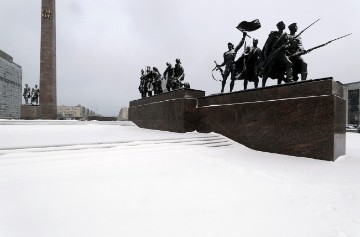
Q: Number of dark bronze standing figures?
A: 12